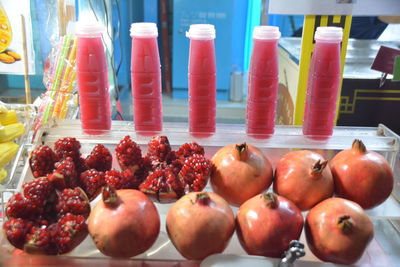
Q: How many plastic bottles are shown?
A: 5